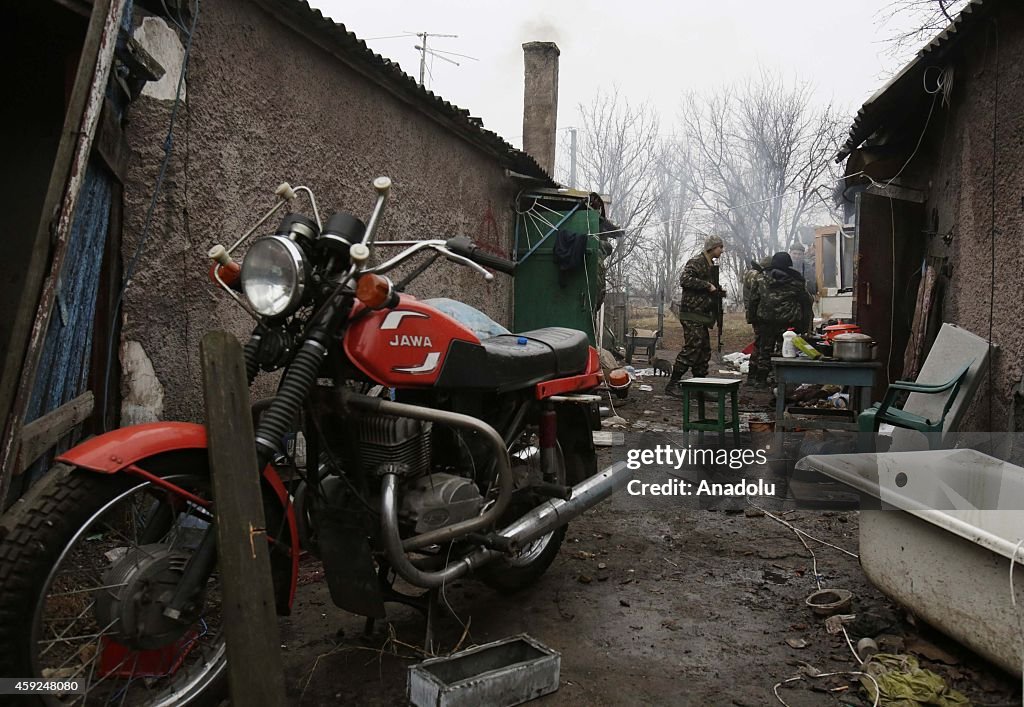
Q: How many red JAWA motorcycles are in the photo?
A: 1